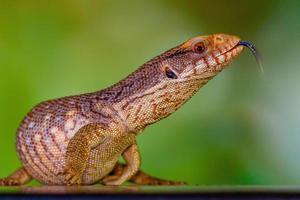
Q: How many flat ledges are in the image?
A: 1